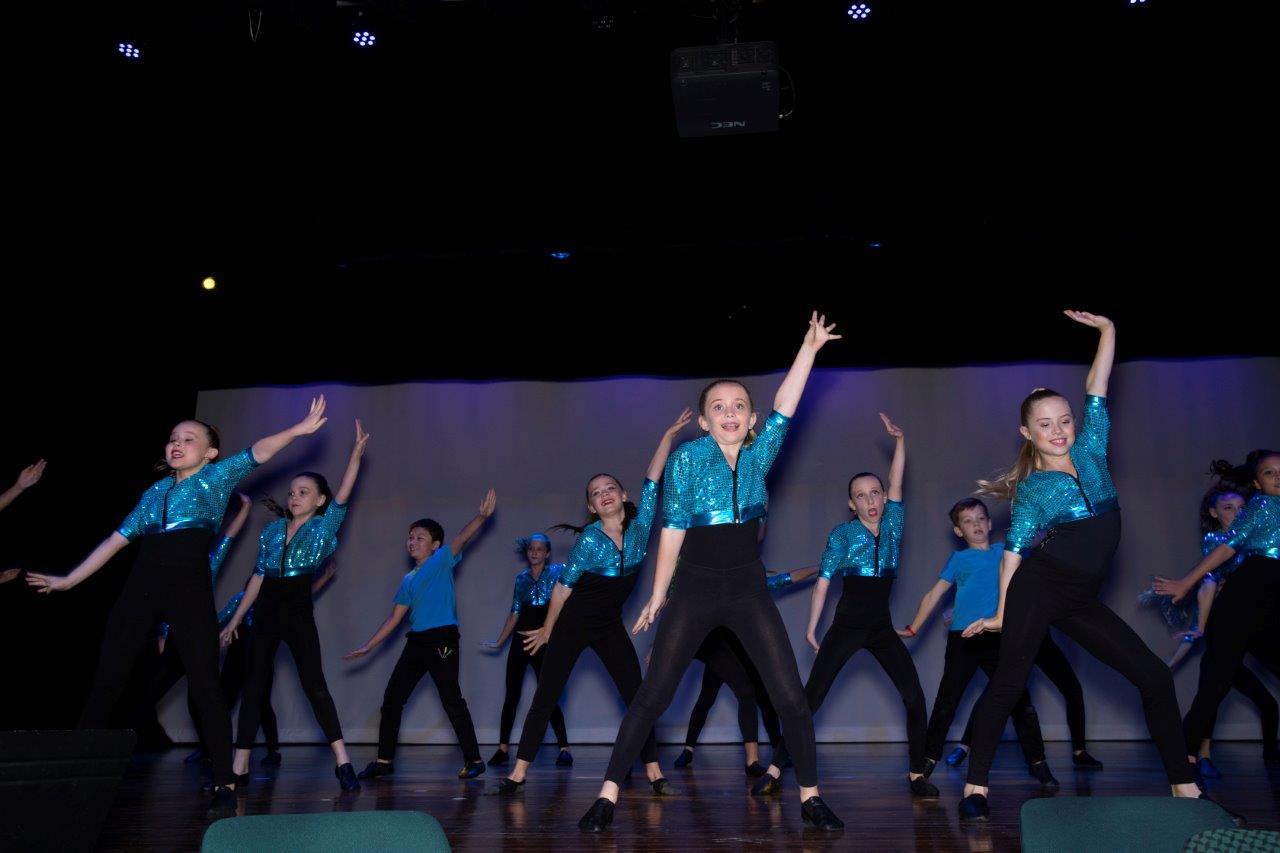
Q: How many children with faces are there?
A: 11